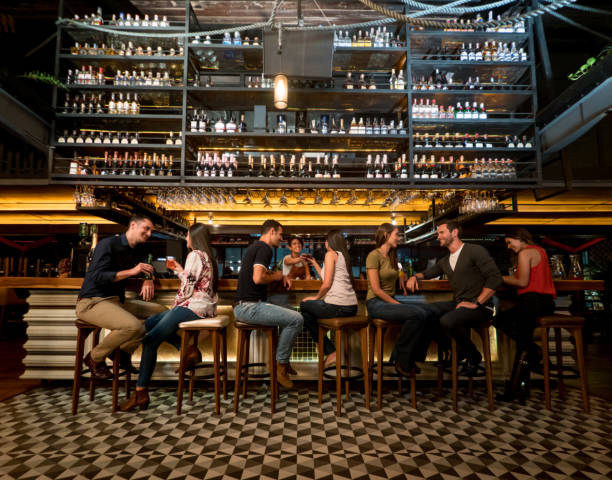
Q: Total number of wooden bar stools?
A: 7